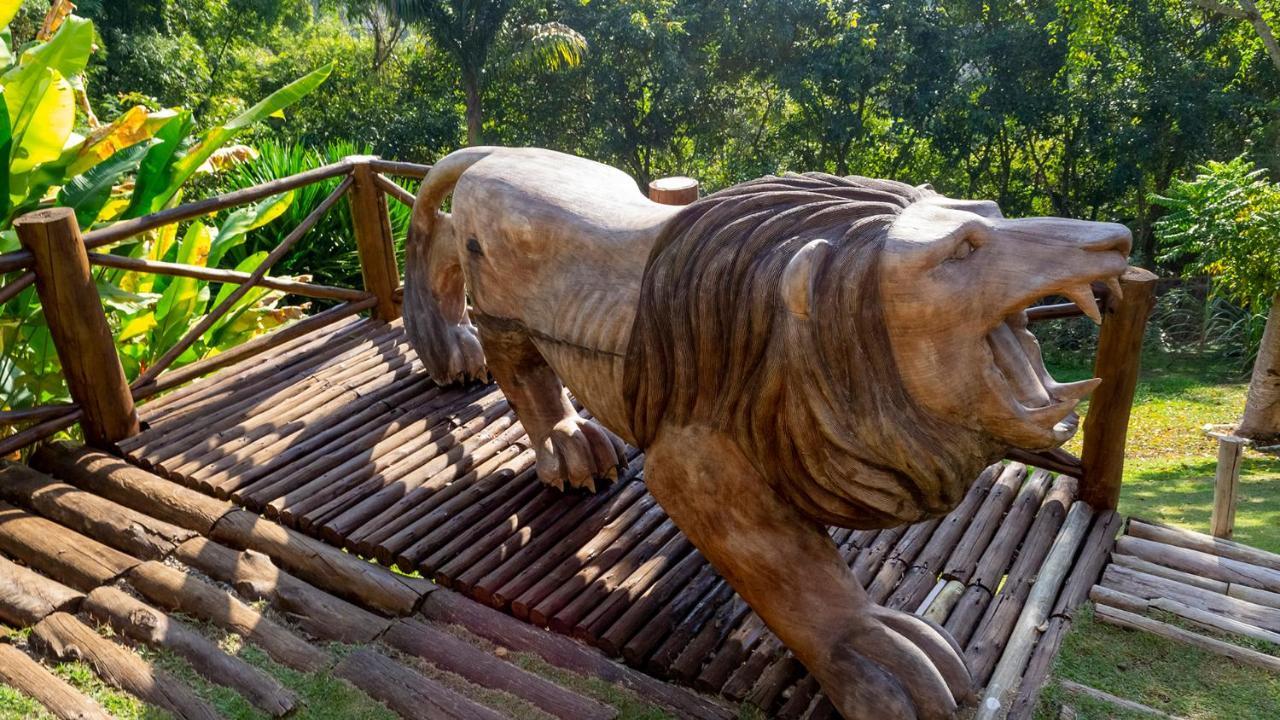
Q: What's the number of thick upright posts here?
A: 4